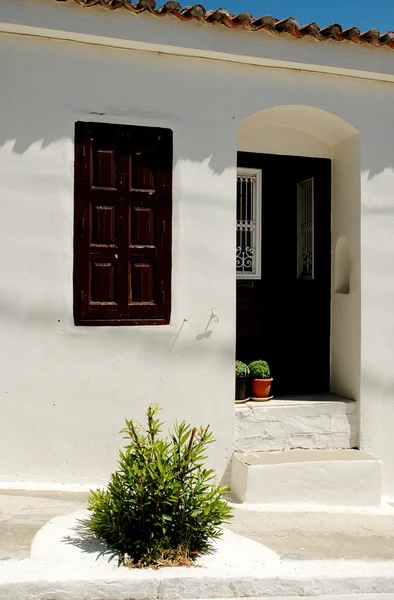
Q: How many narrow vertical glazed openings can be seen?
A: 2